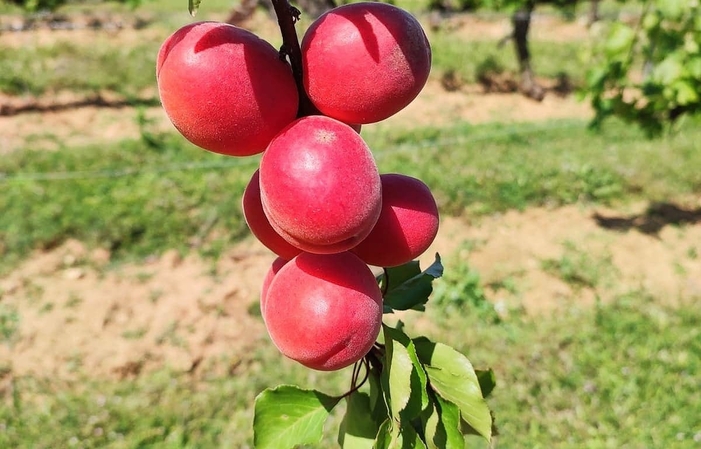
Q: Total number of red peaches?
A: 6